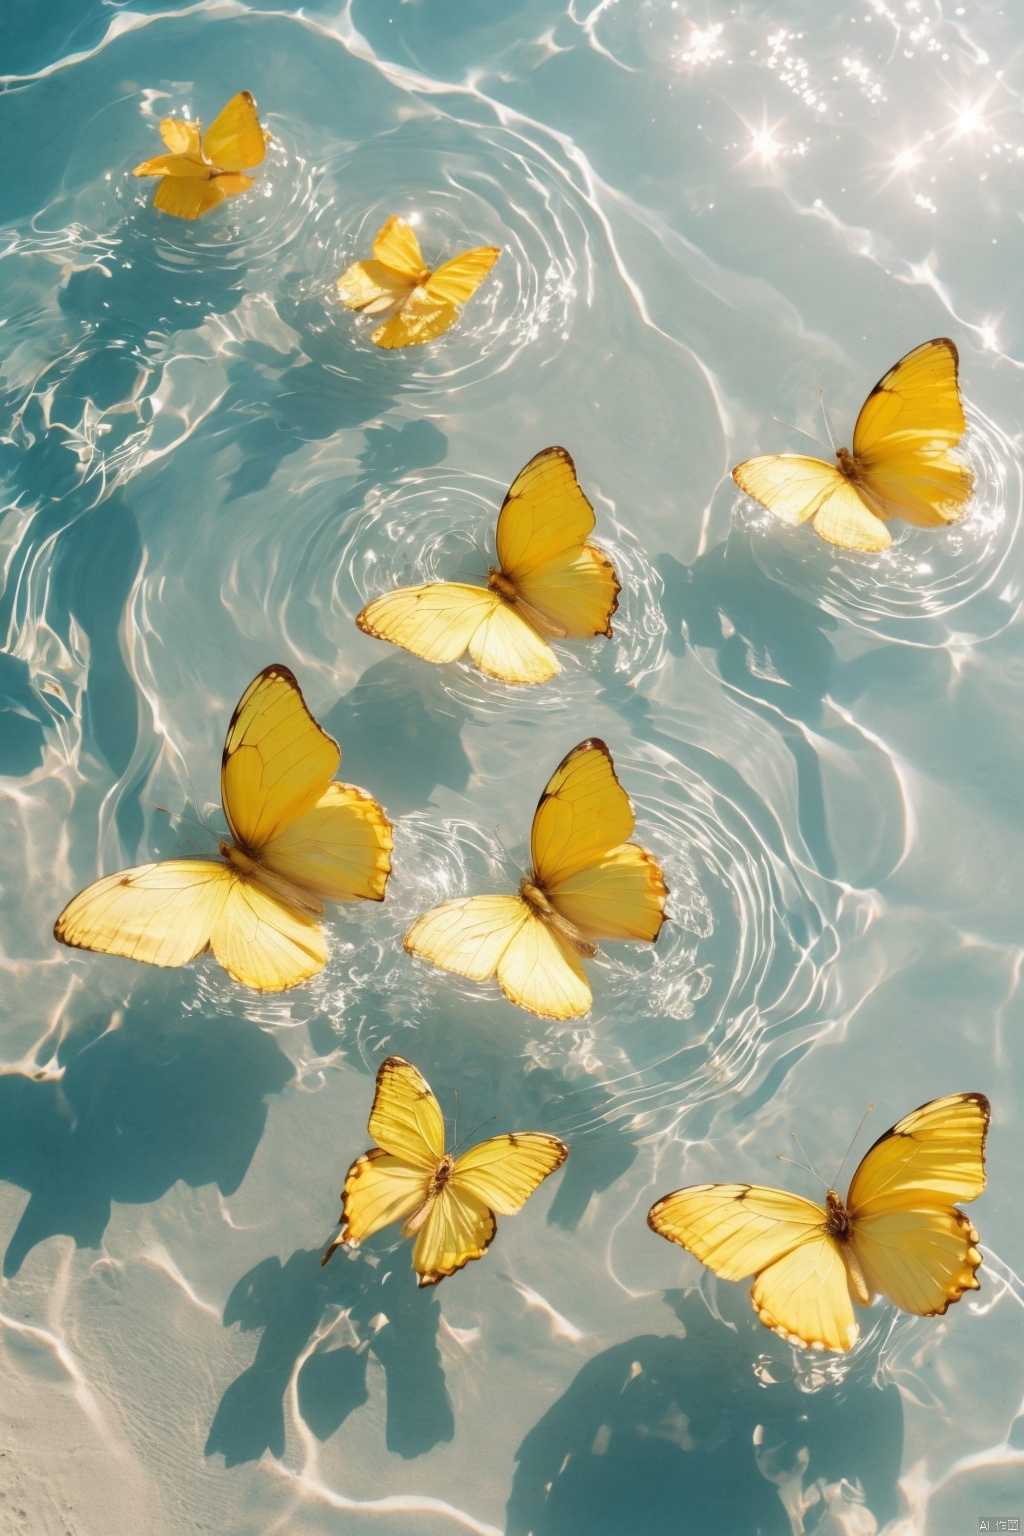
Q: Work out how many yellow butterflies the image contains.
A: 8